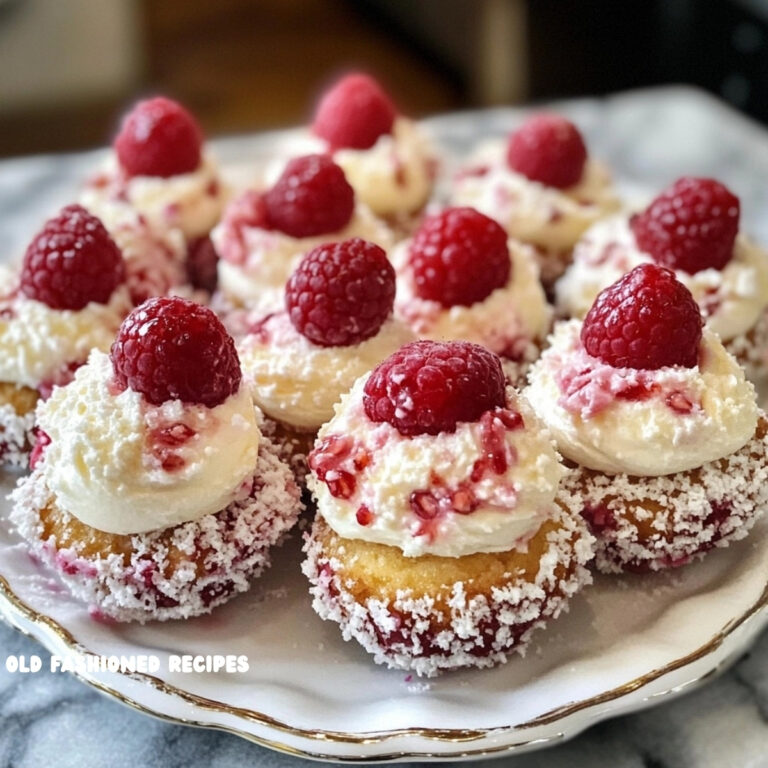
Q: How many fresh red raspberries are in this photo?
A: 11